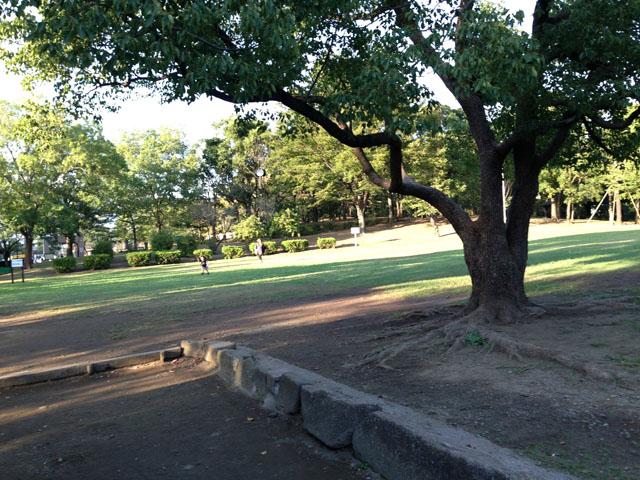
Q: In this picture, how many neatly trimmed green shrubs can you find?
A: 9